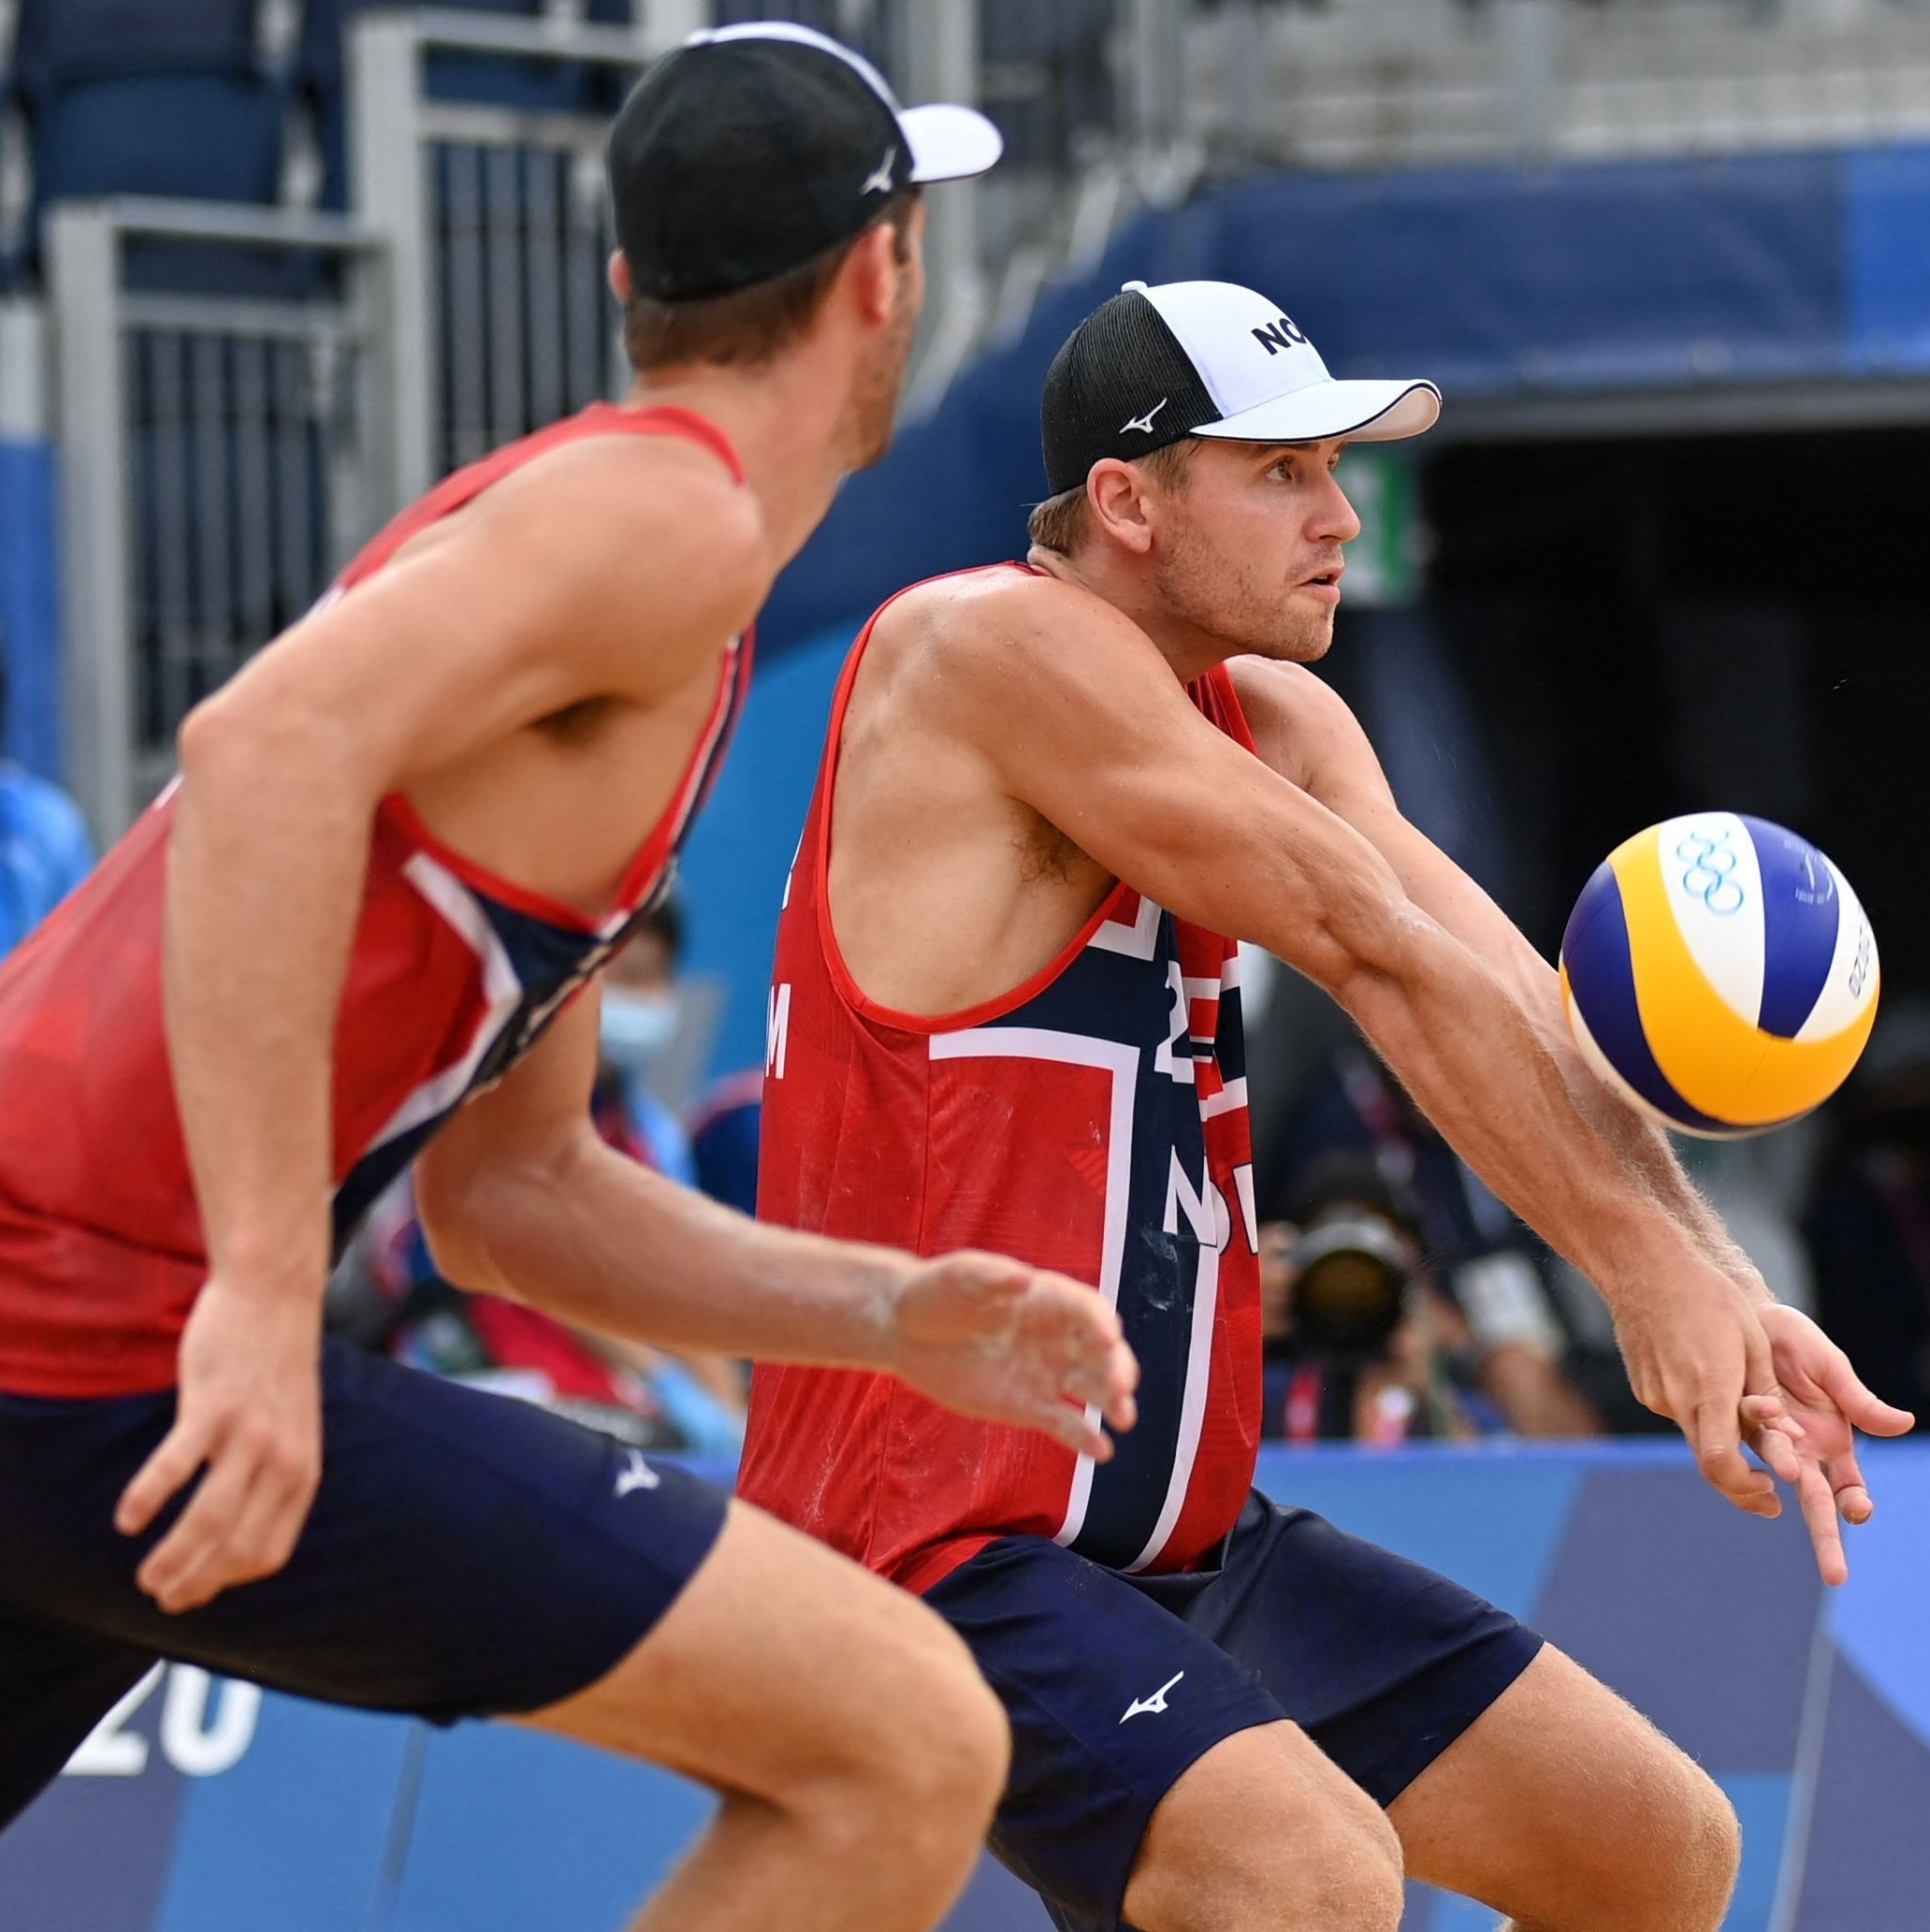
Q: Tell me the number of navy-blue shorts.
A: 2